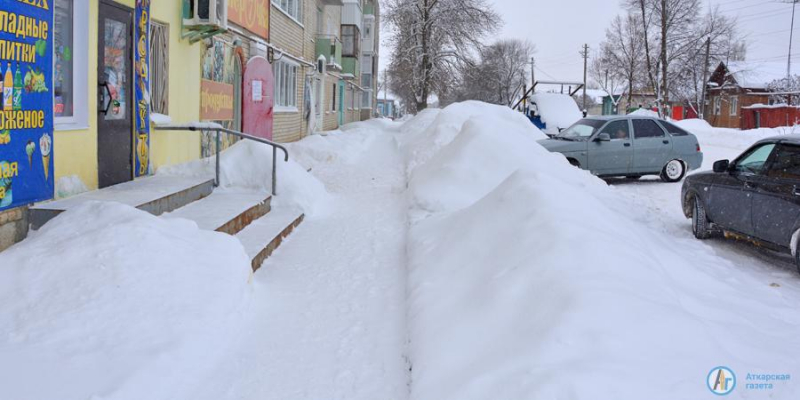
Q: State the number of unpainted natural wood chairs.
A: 0